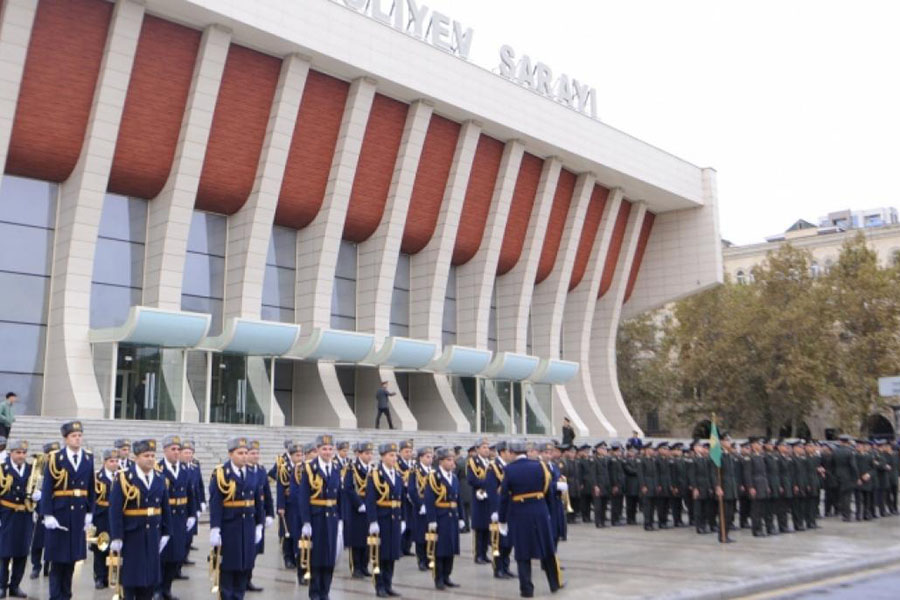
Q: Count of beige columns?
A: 12